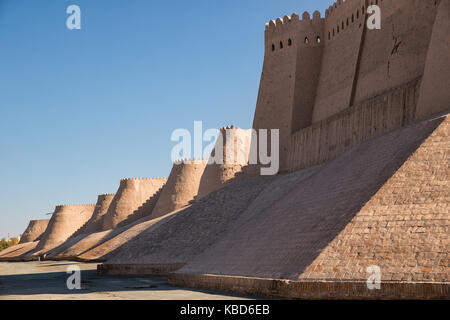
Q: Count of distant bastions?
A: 6